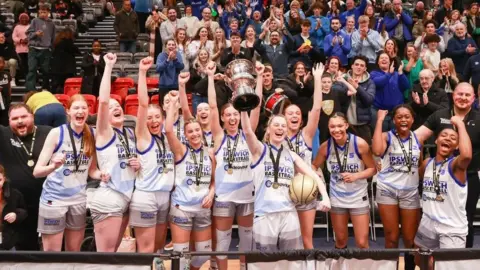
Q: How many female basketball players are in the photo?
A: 12